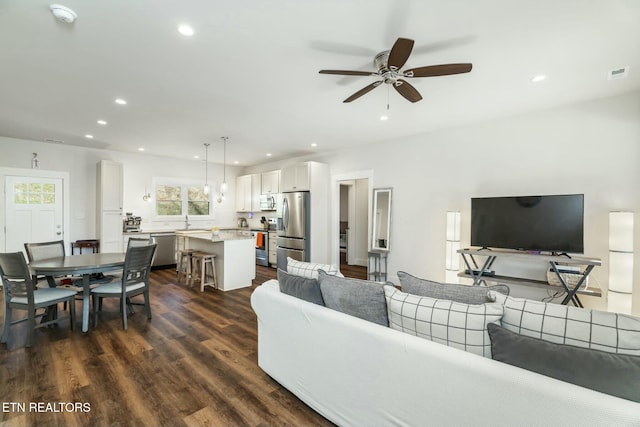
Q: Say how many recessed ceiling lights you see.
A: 11